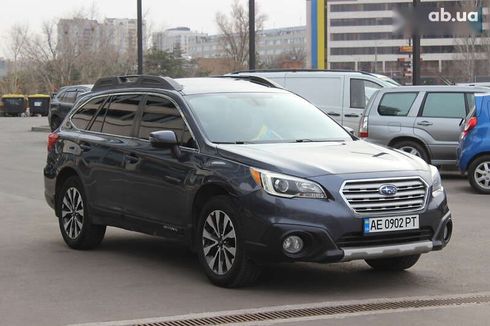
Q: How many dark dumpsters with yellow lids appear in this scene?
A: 2